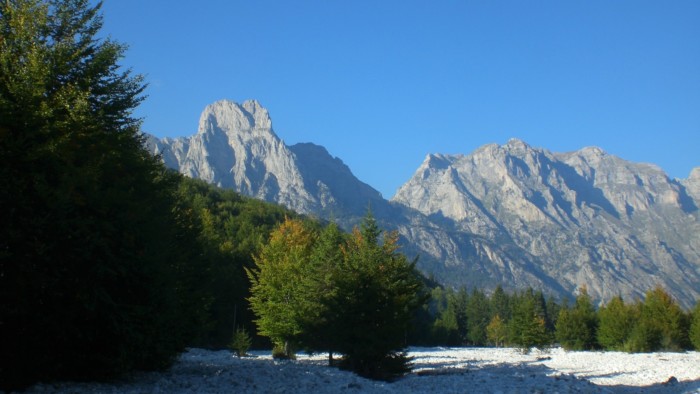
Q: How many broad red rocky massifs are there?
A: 0